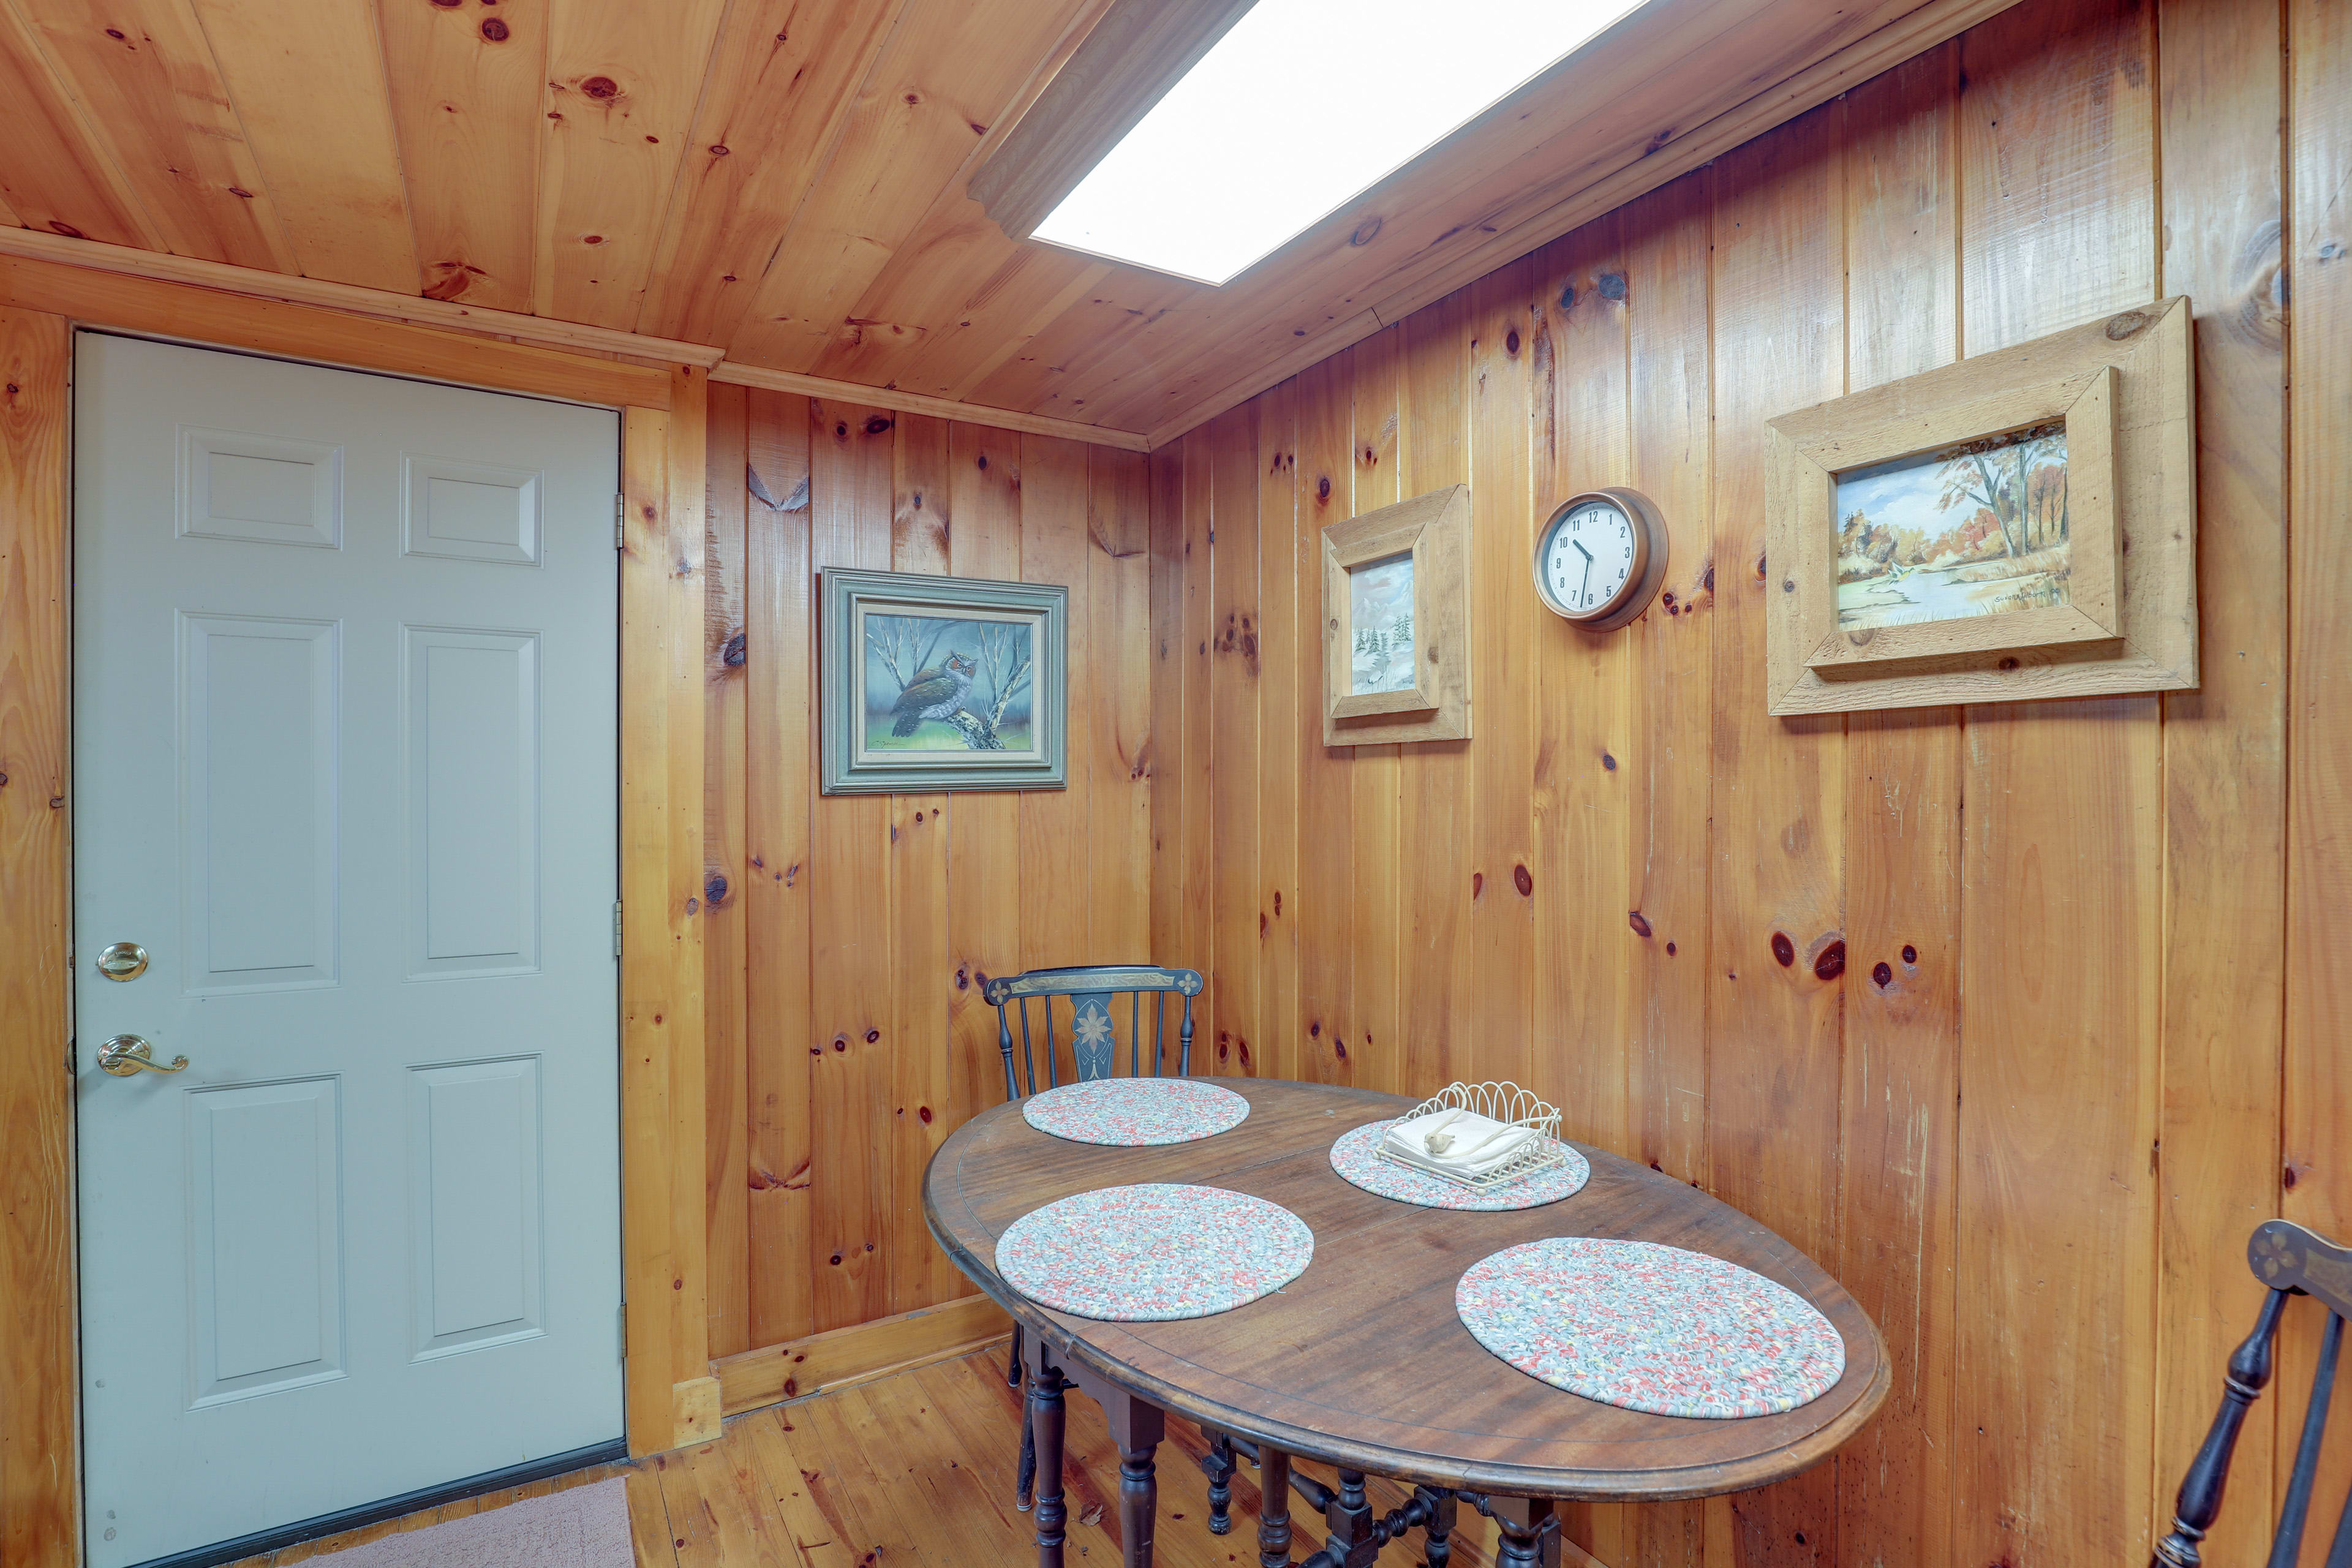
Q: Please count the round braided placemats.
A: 4